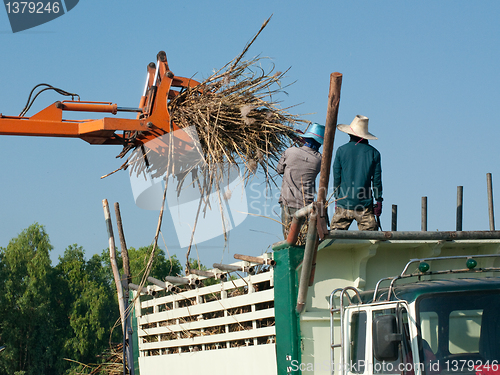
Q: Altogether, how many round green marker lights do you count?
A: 2